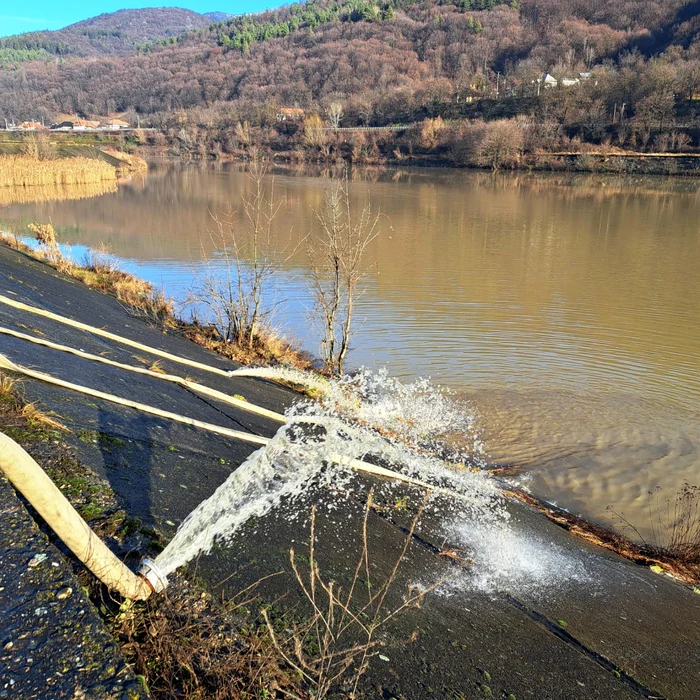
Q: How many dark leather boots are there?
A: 0